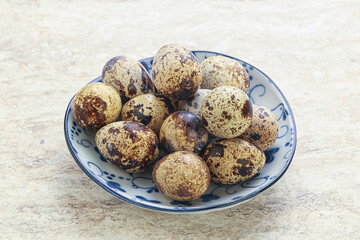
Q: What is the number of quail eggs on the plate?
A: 12